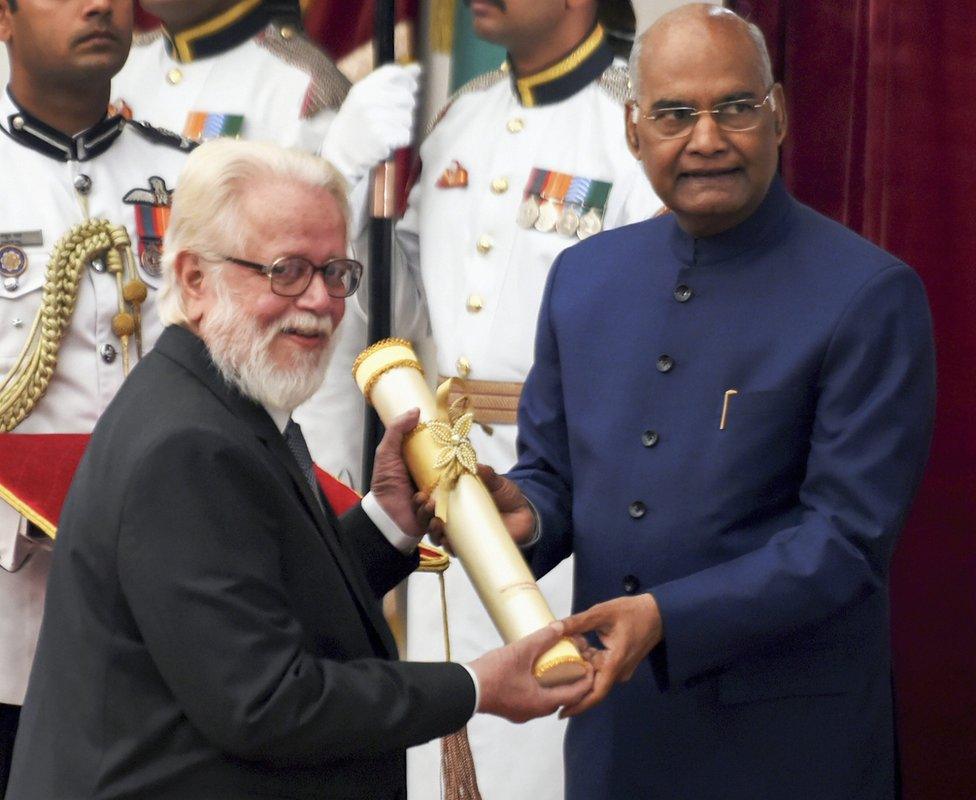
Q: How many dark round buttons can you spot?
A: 5